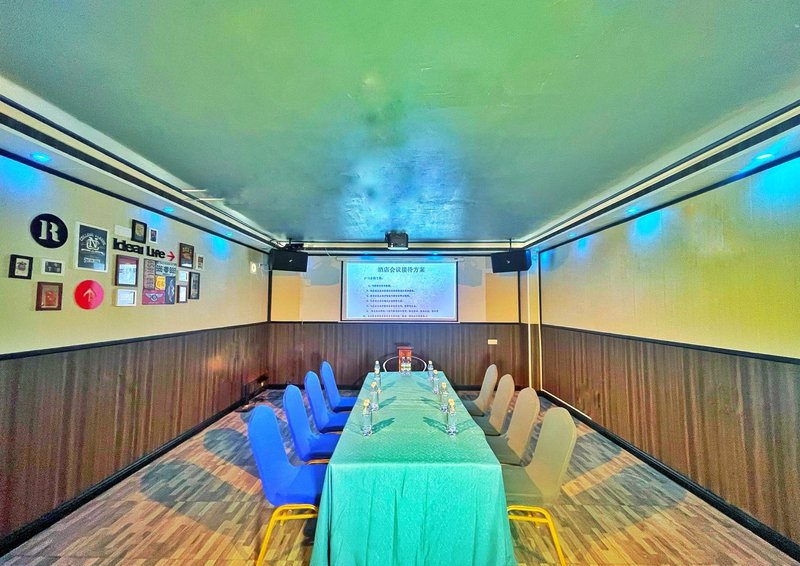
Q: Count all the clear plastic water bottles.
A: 10